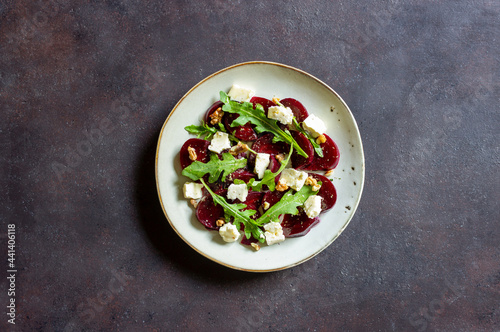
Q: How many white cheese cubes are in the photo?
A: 11